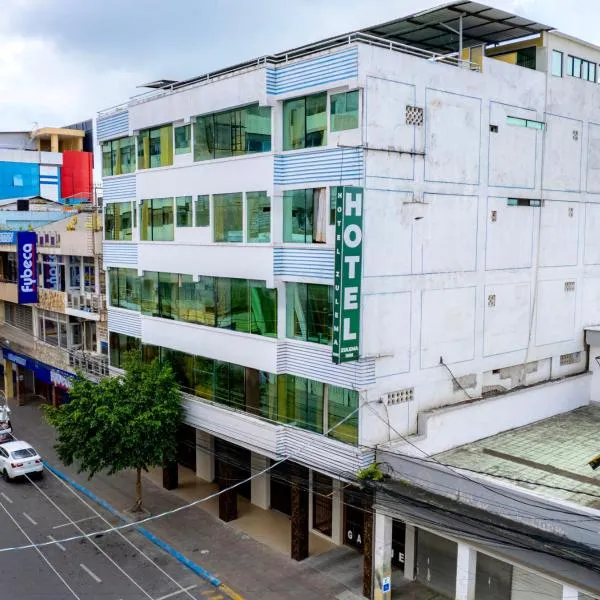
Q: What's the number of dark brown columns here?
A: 4